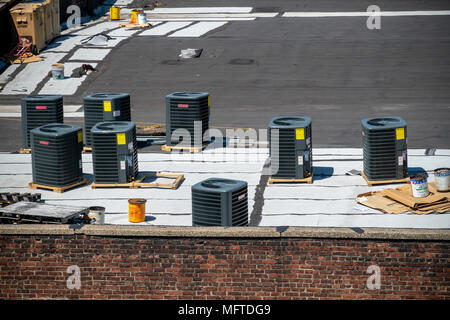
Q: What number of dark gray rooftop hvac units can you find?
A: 8